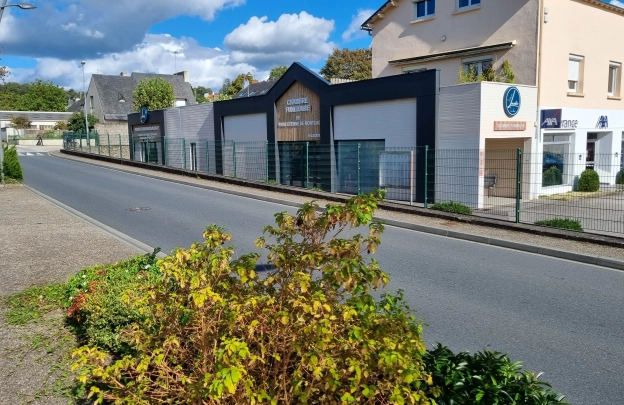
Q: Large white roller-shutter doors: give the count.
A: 2